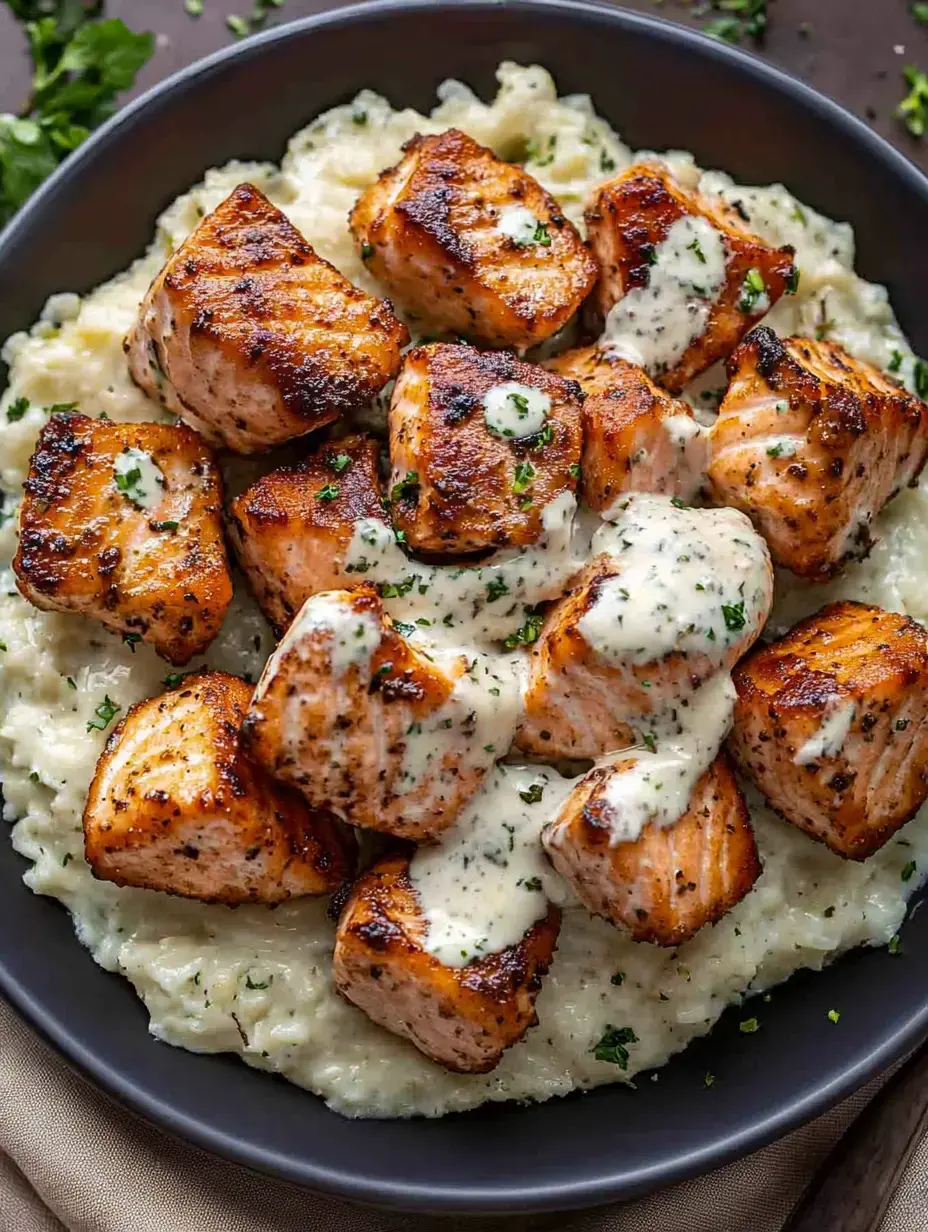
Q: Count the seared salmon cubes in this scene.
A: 14